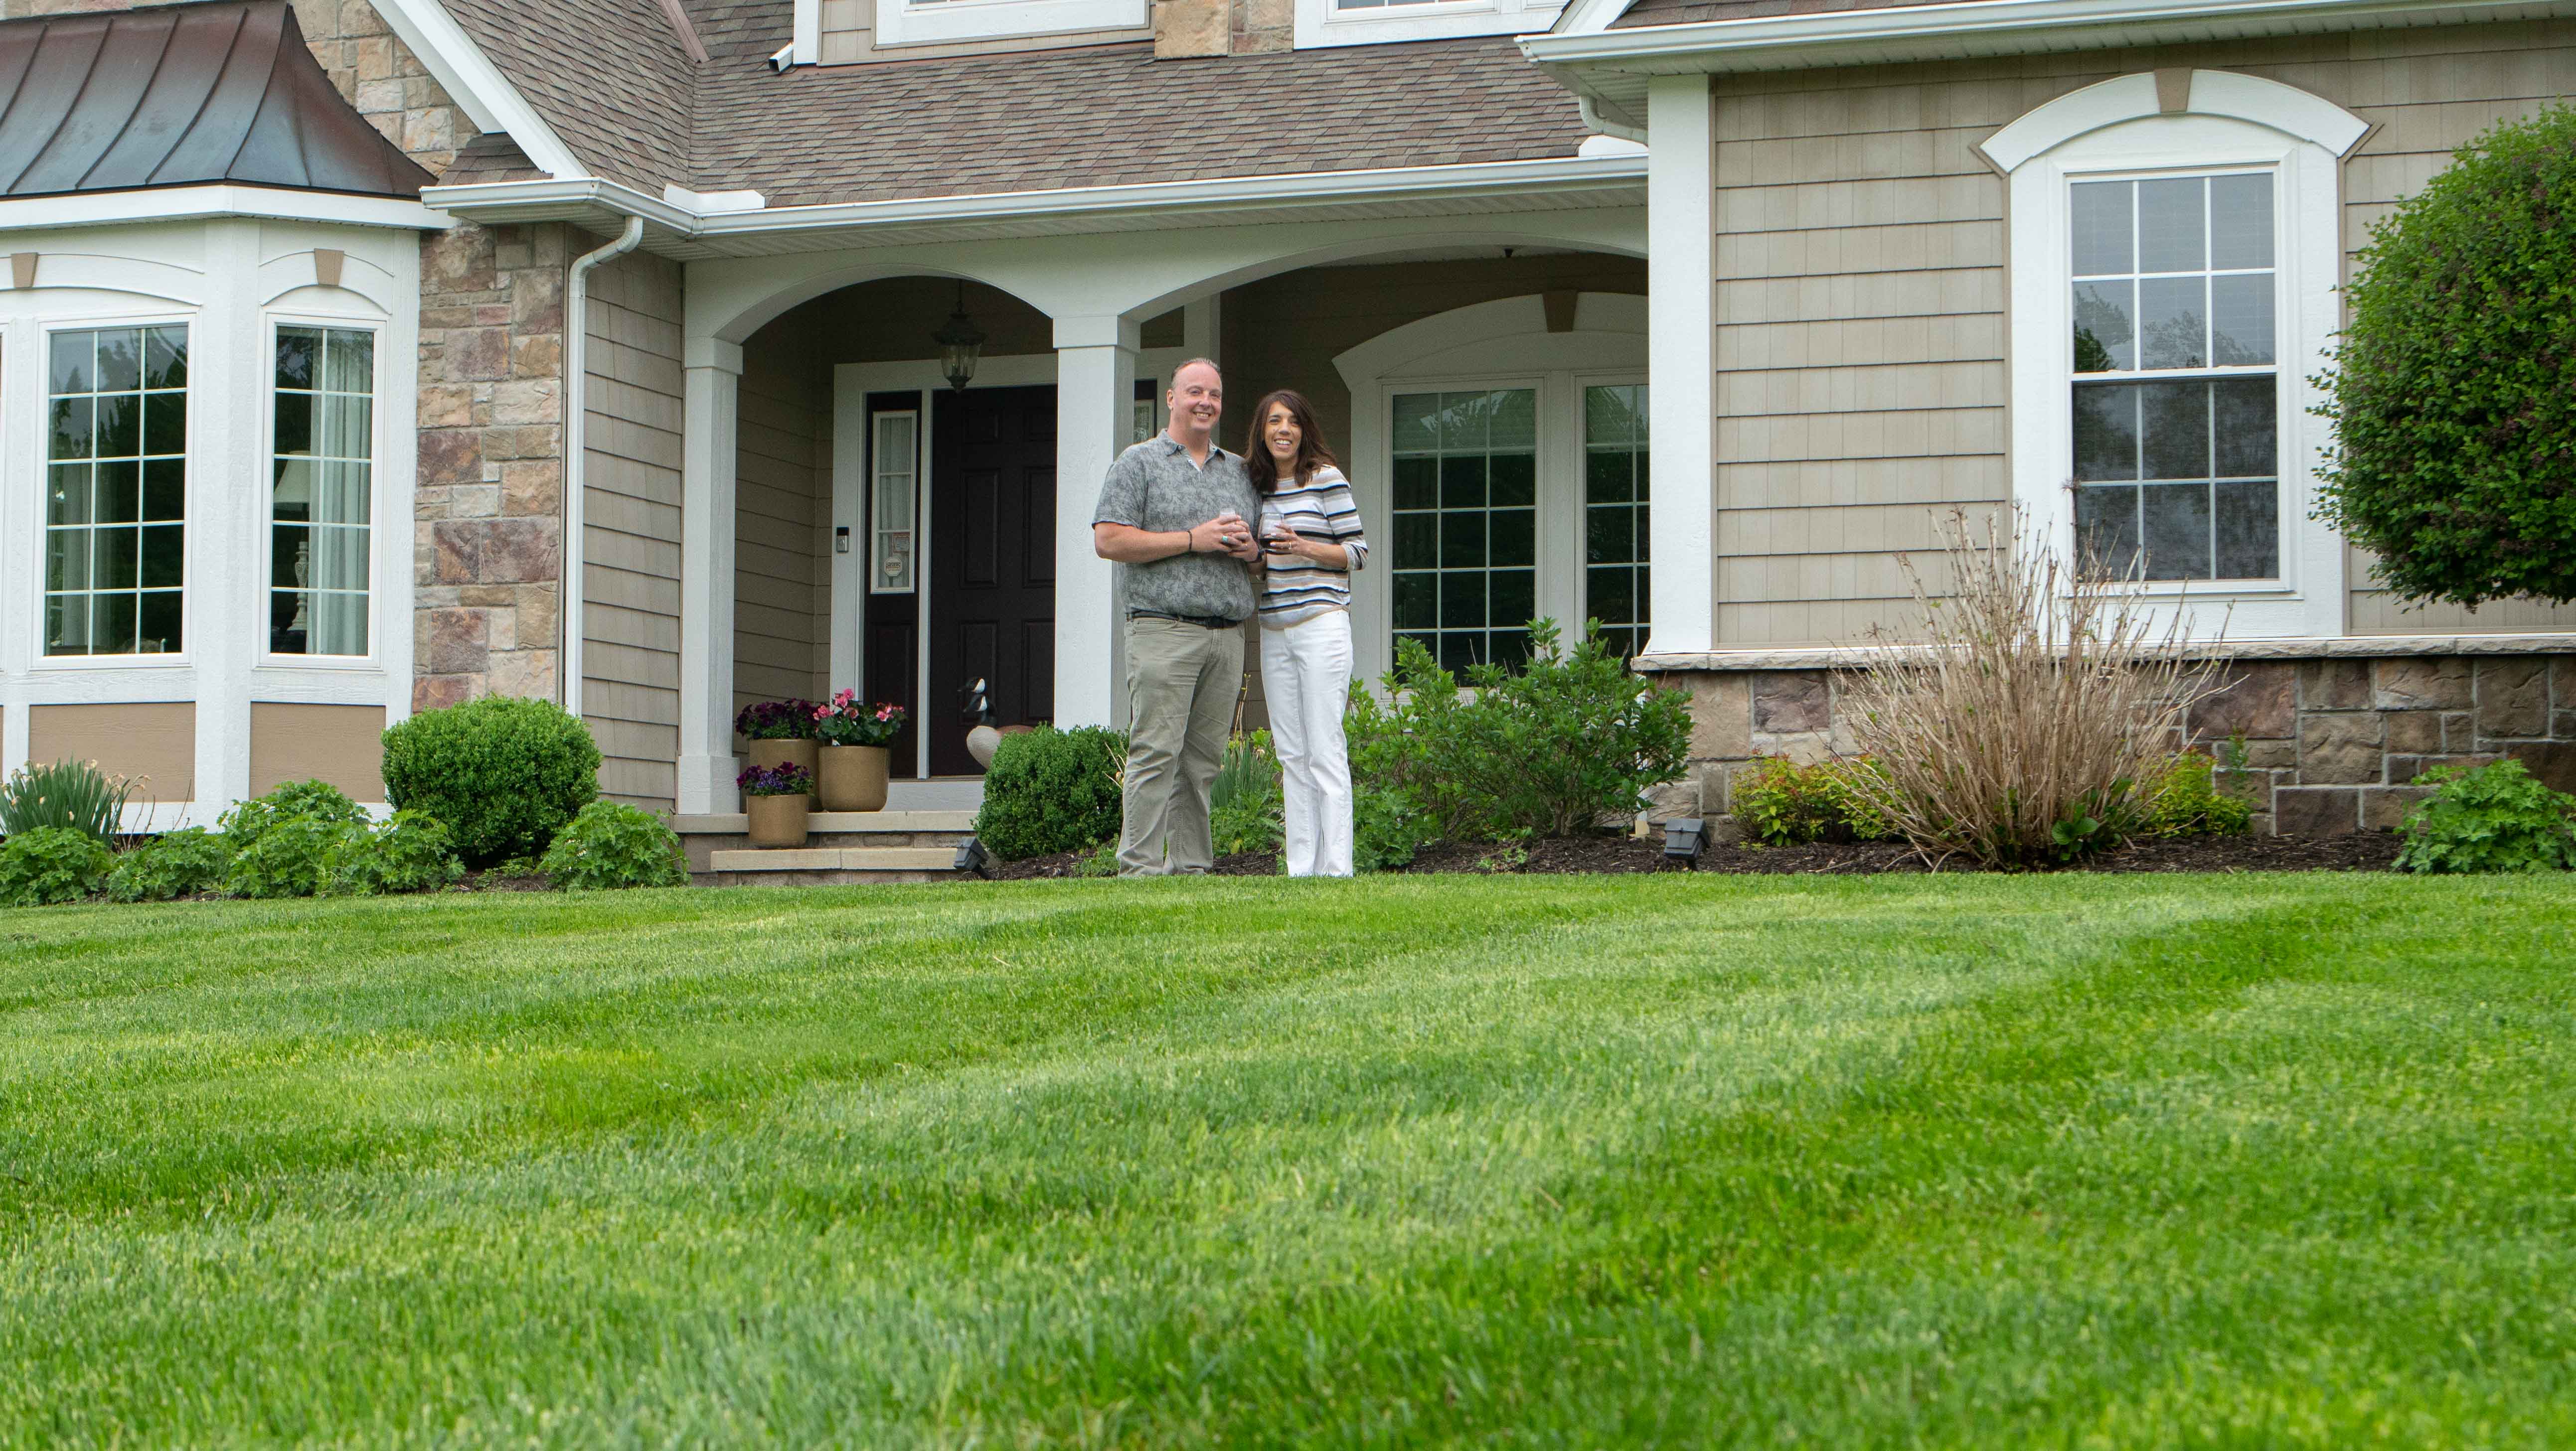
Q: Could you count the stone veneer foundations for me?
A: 1